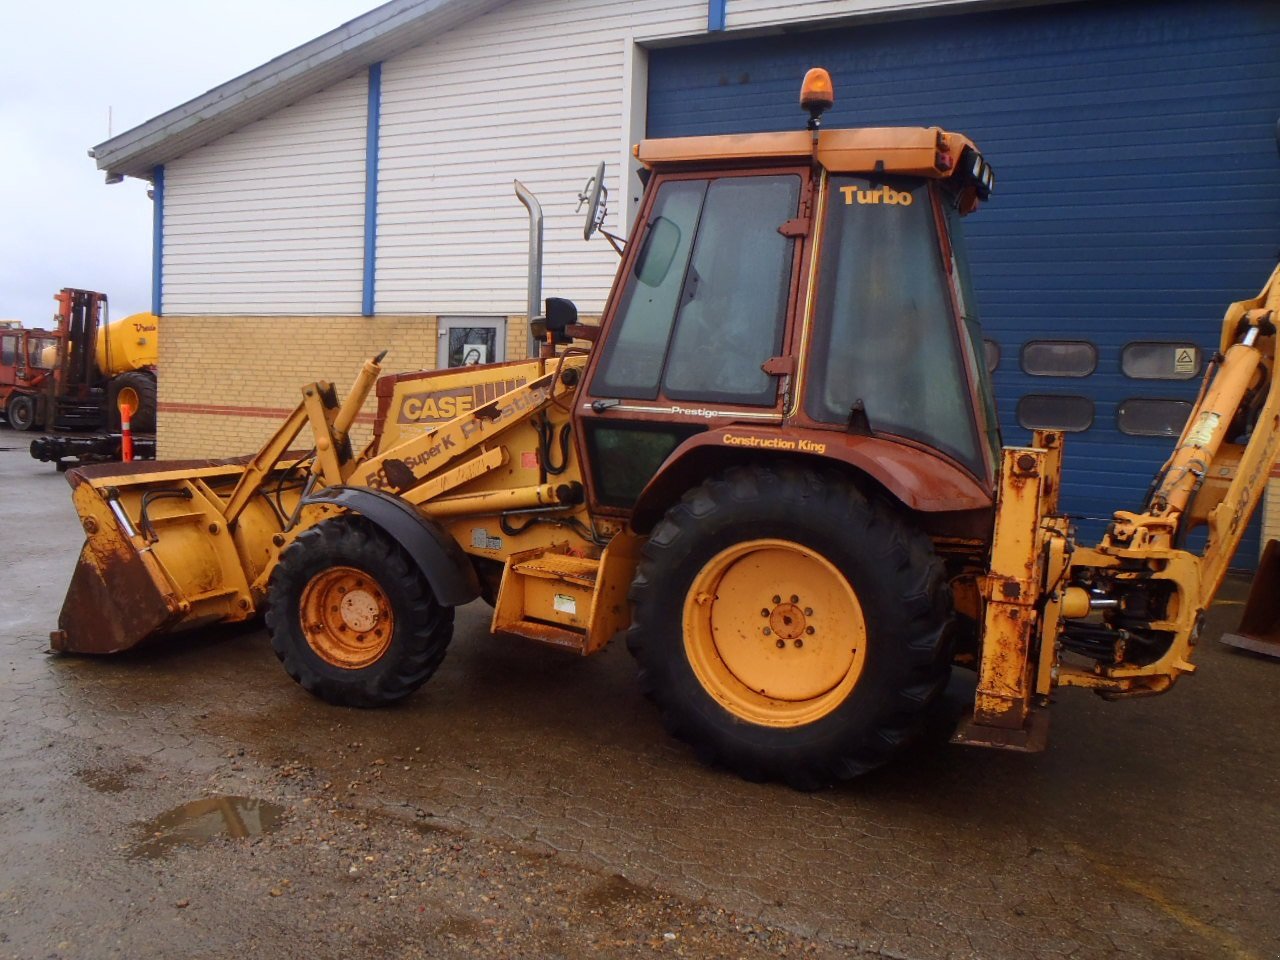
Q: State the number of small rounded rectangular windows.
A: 5